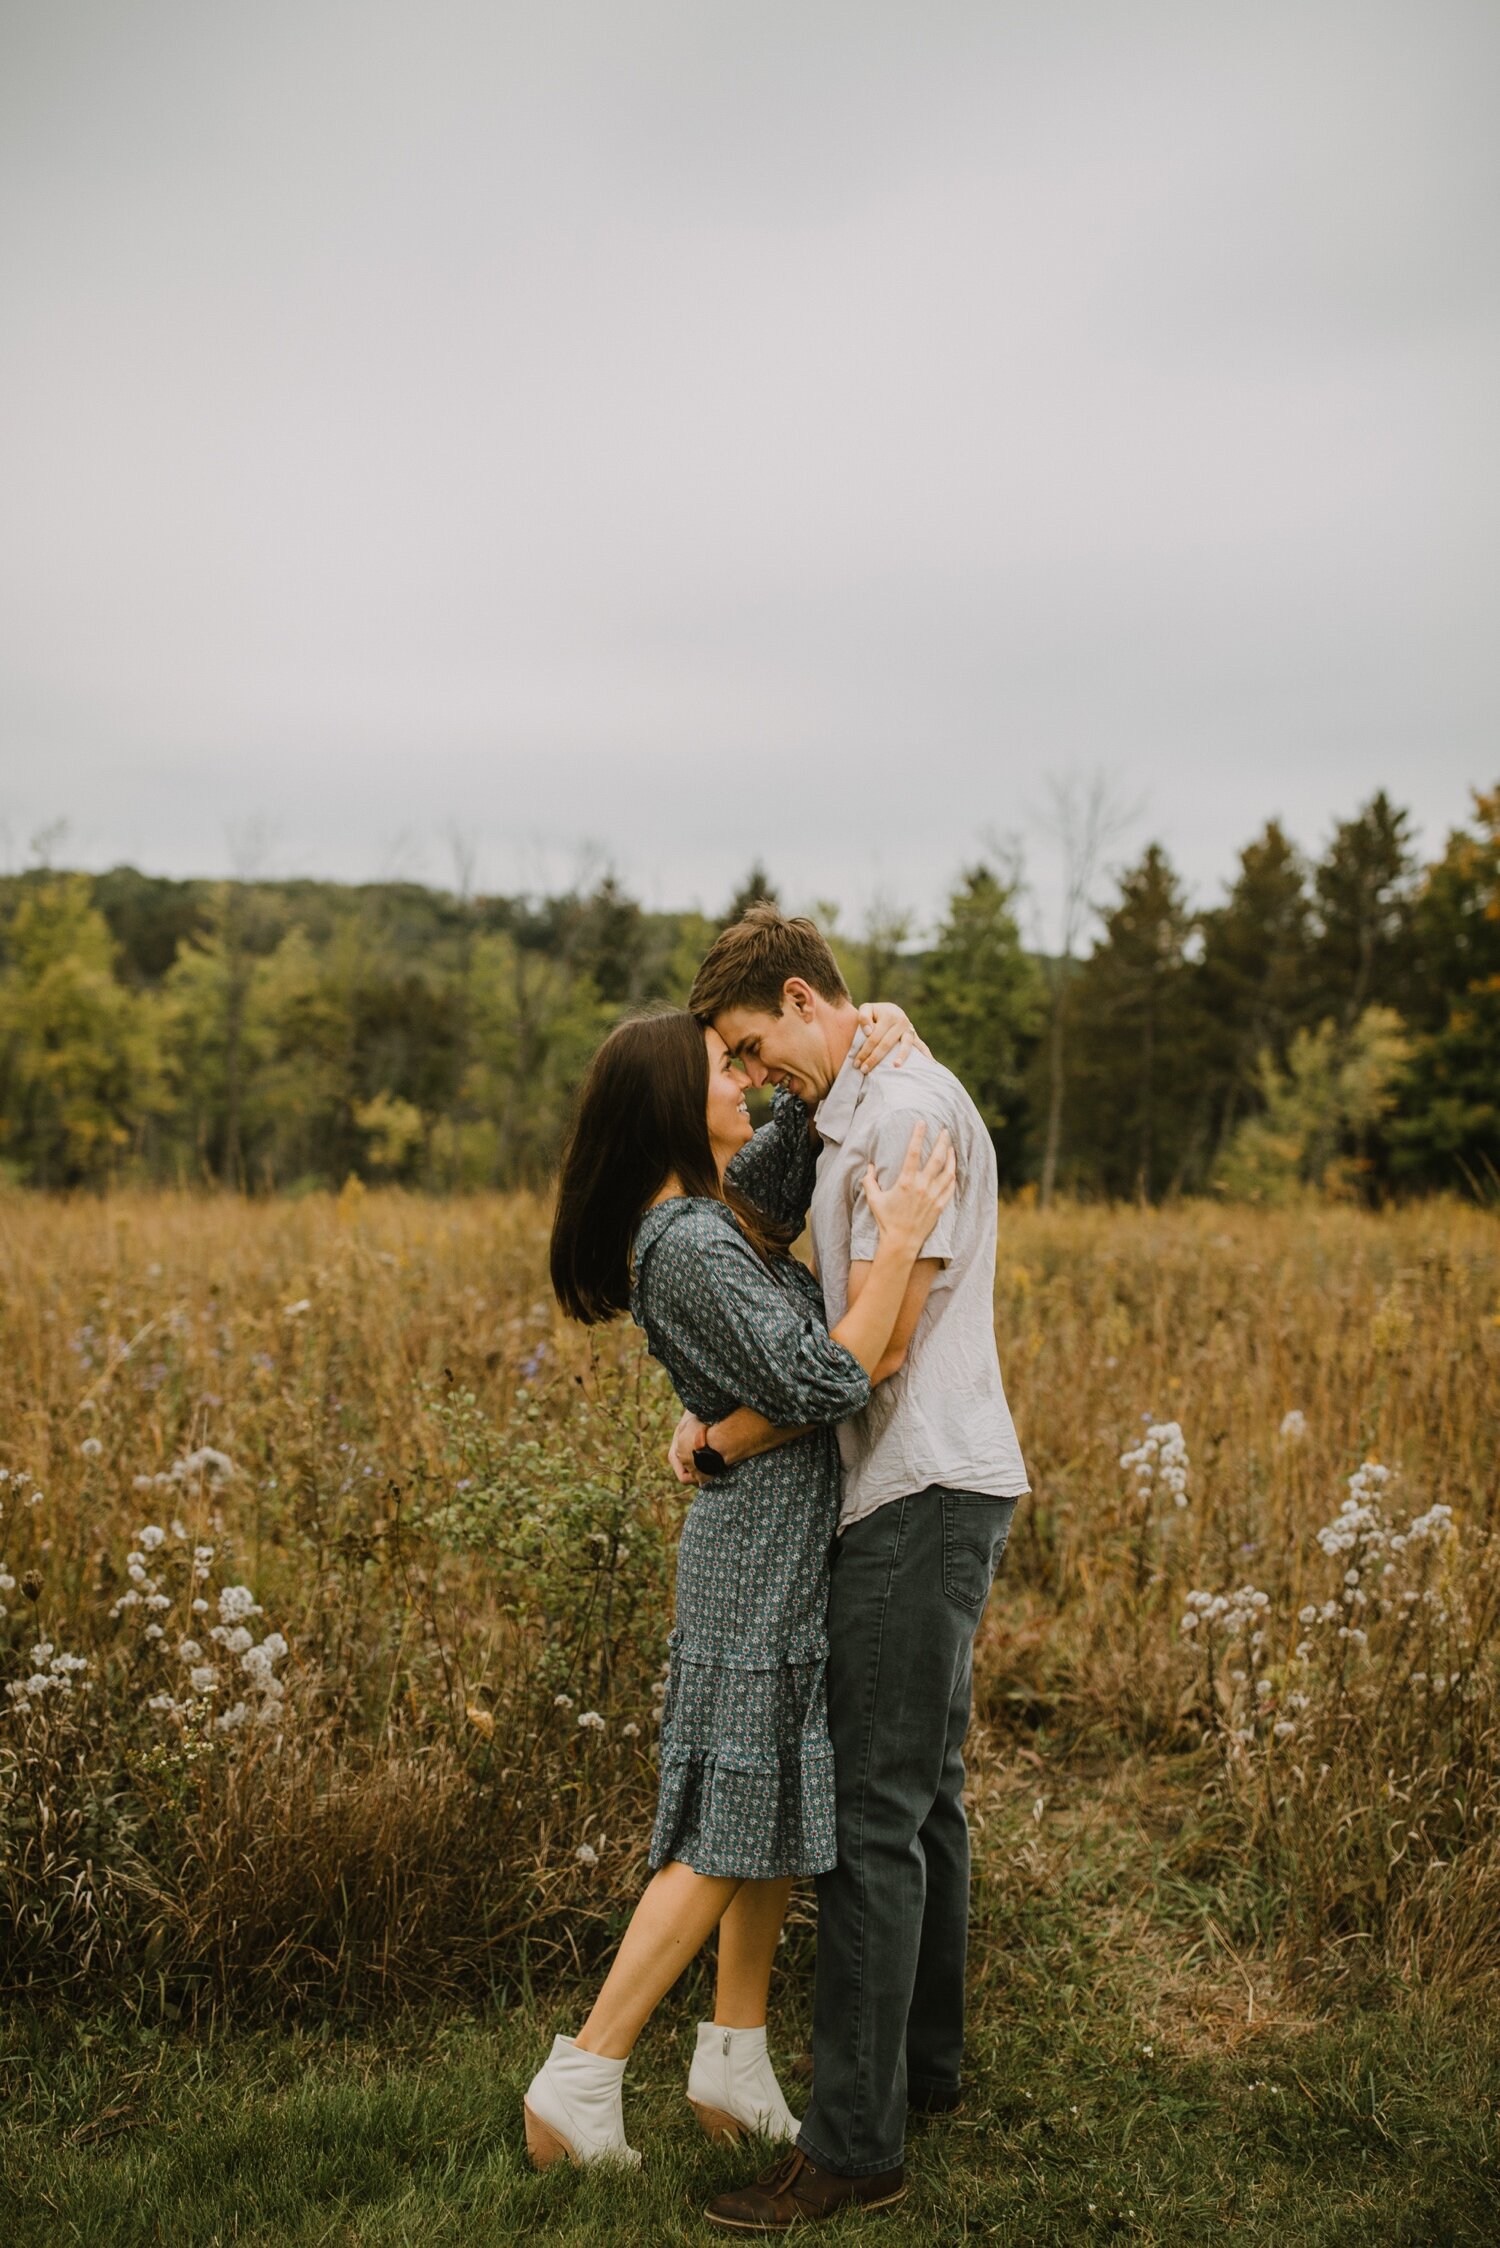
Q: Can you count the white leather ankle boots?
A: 2